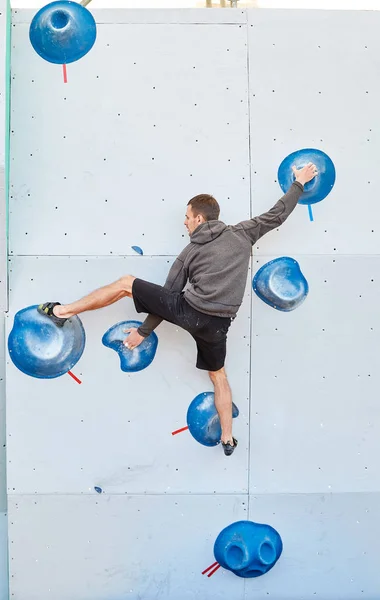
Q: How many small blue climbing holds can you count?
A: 2